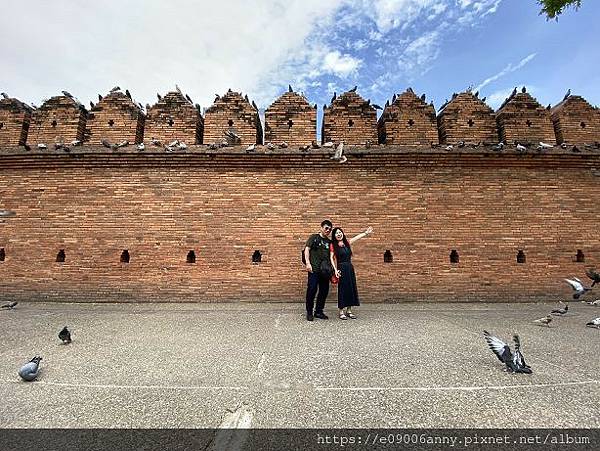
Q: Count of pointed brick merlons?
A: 11